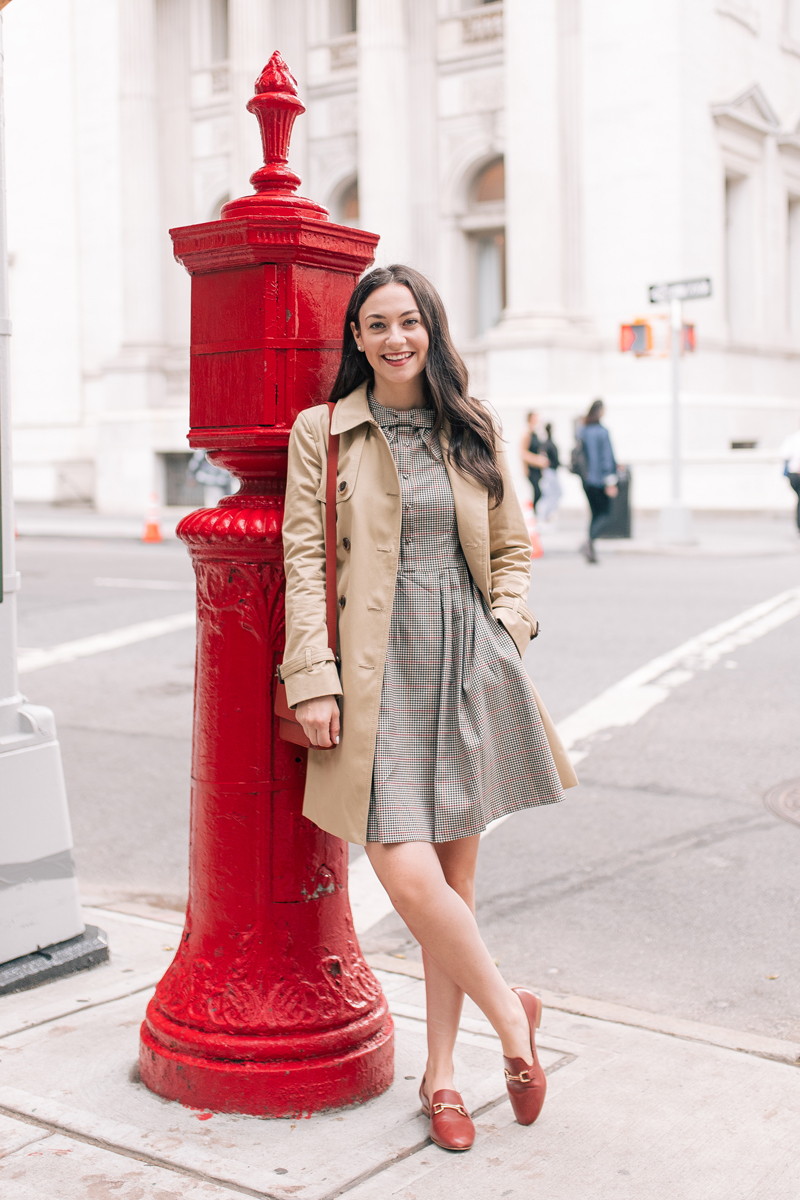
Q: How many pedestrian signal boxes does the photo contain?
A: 2